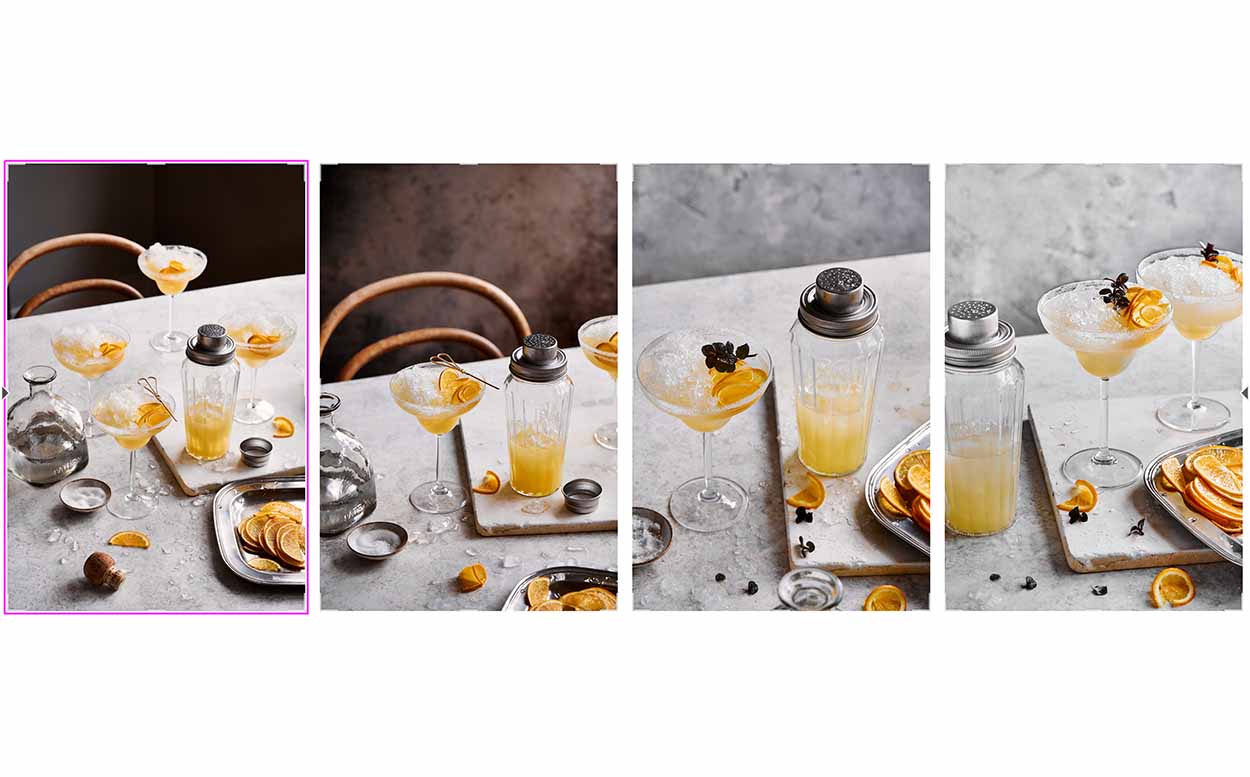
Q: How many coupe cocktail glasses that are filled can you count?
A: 9